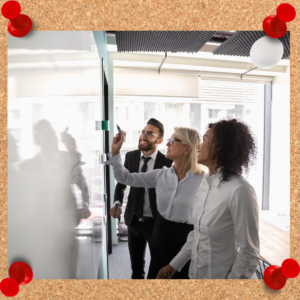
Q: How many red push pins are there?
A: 4